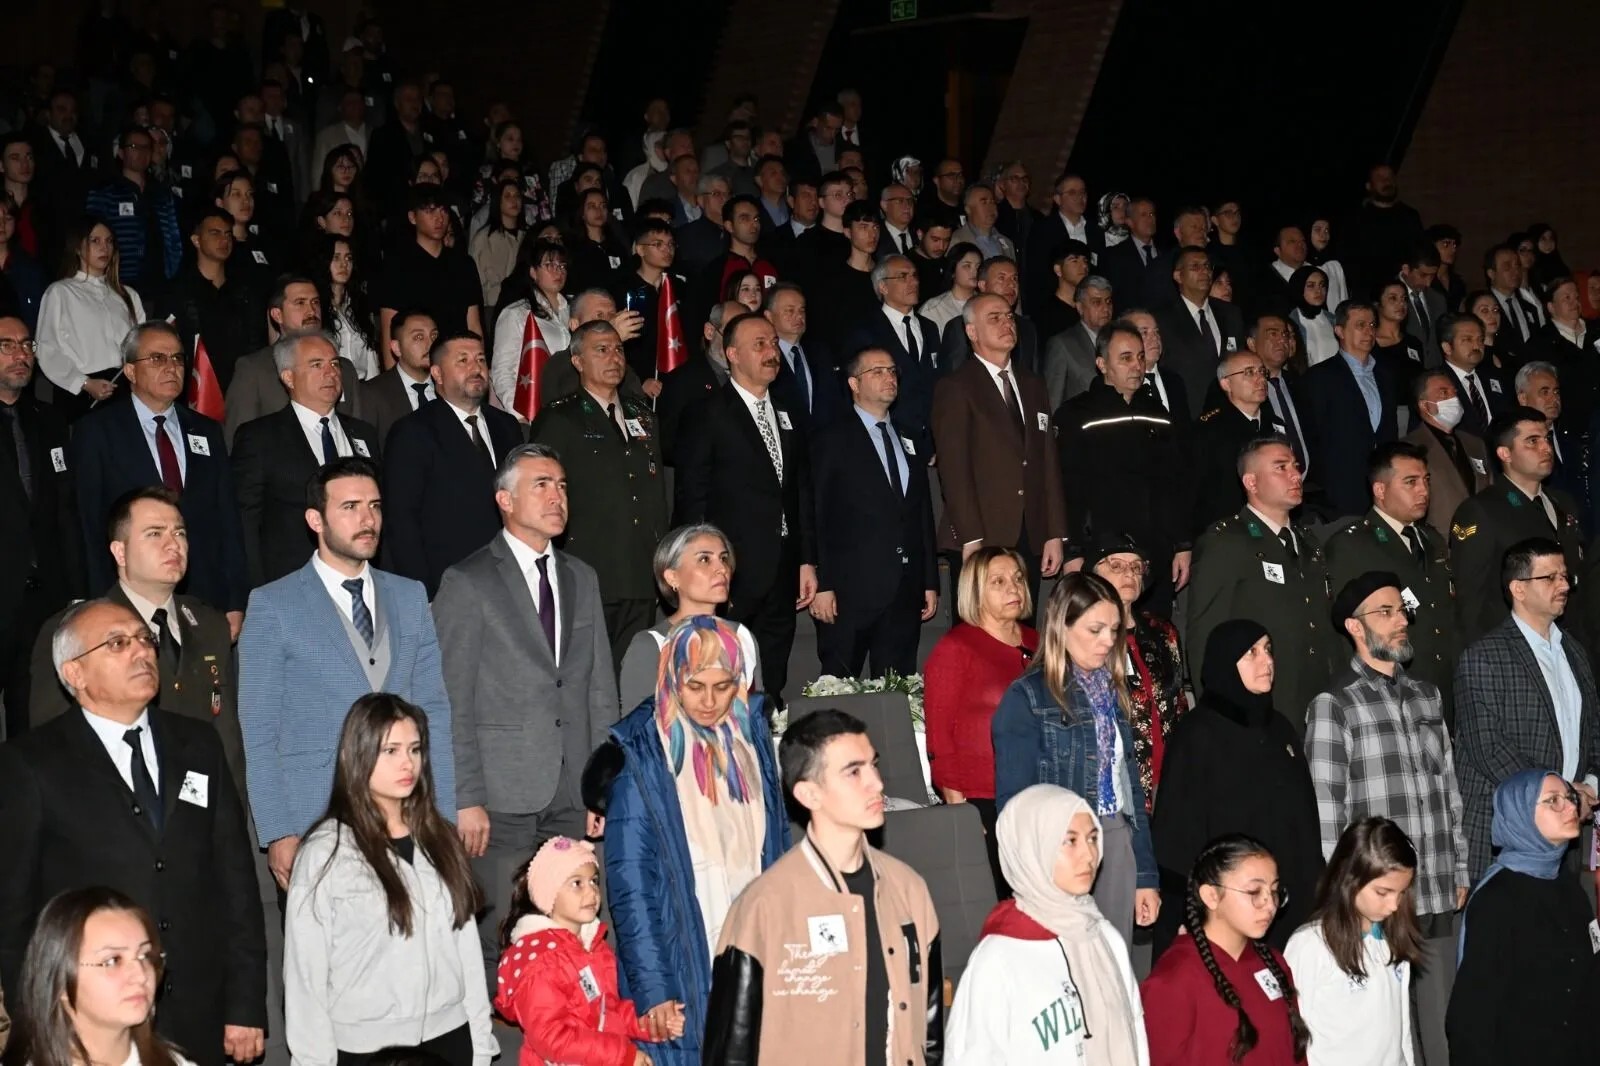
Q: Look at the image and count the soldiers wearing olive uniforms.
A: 5